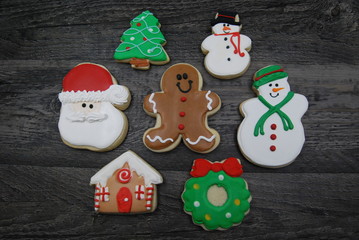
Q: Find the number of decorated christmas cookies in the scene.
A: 7